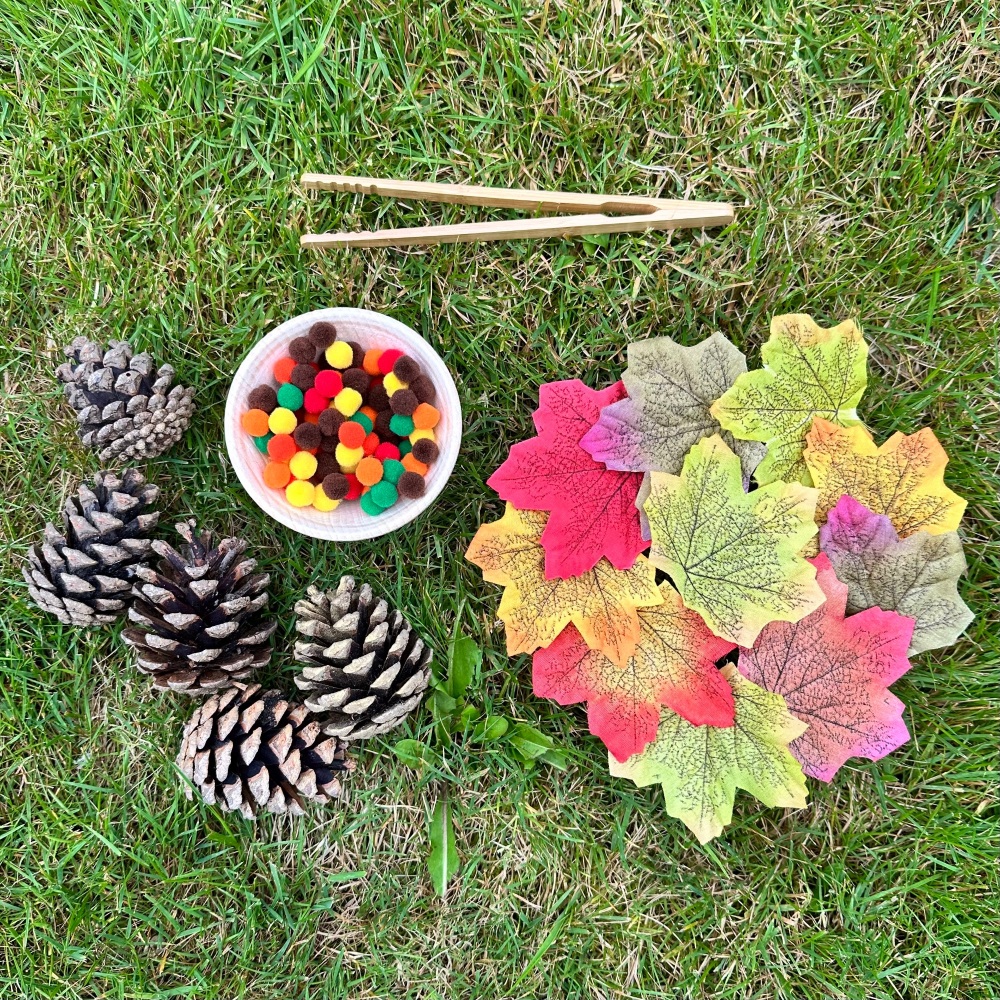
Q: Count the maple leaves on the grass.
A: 10